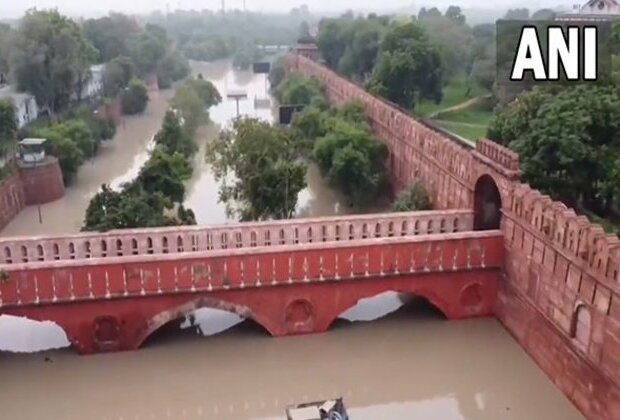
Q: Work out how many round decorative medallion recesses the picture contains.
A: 3